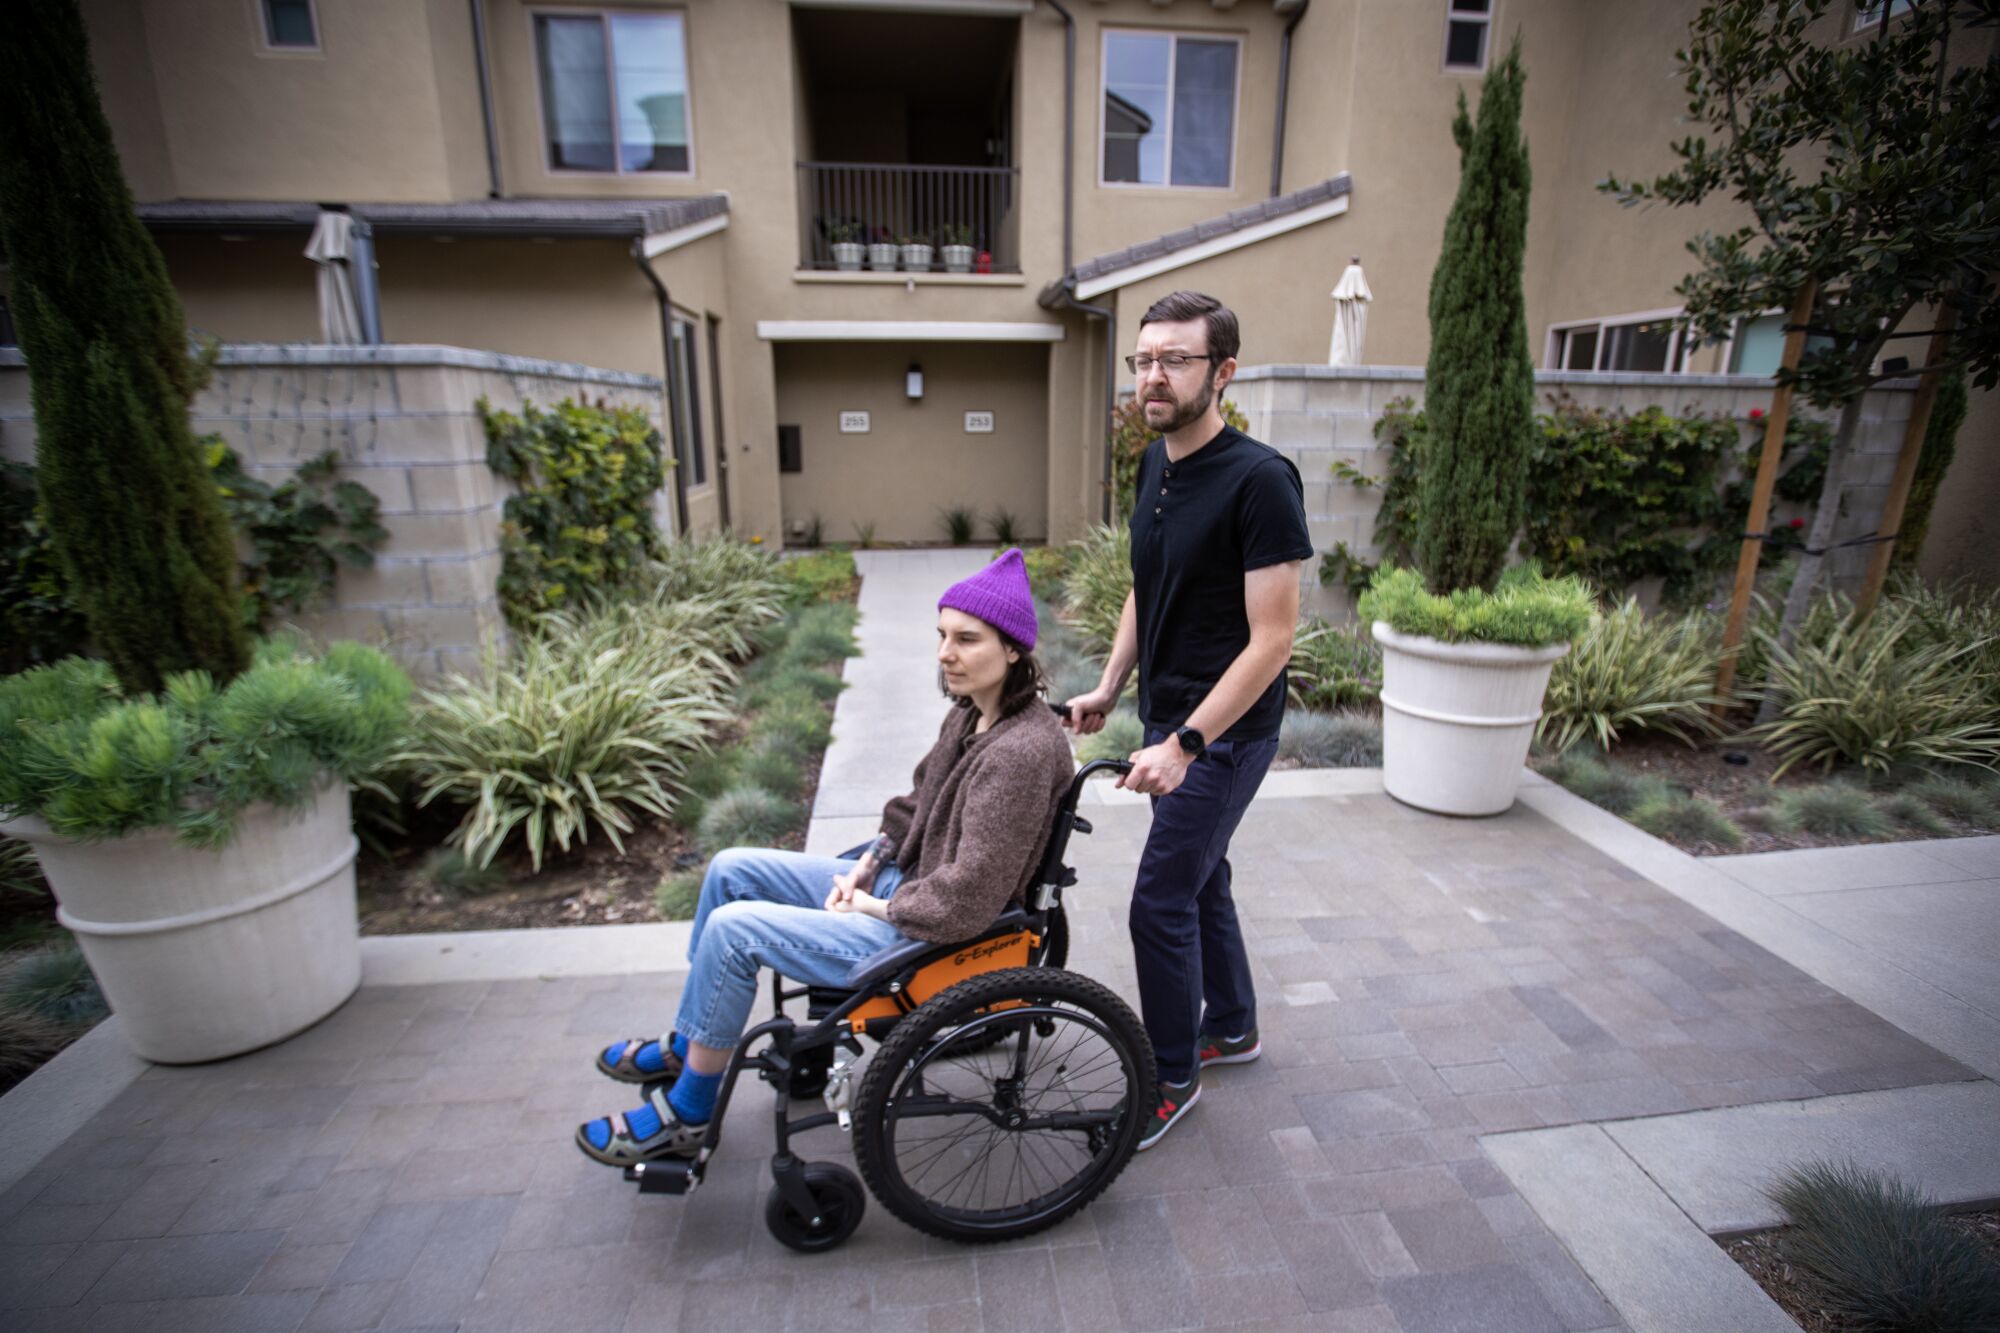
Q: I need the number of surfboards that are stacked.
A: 0